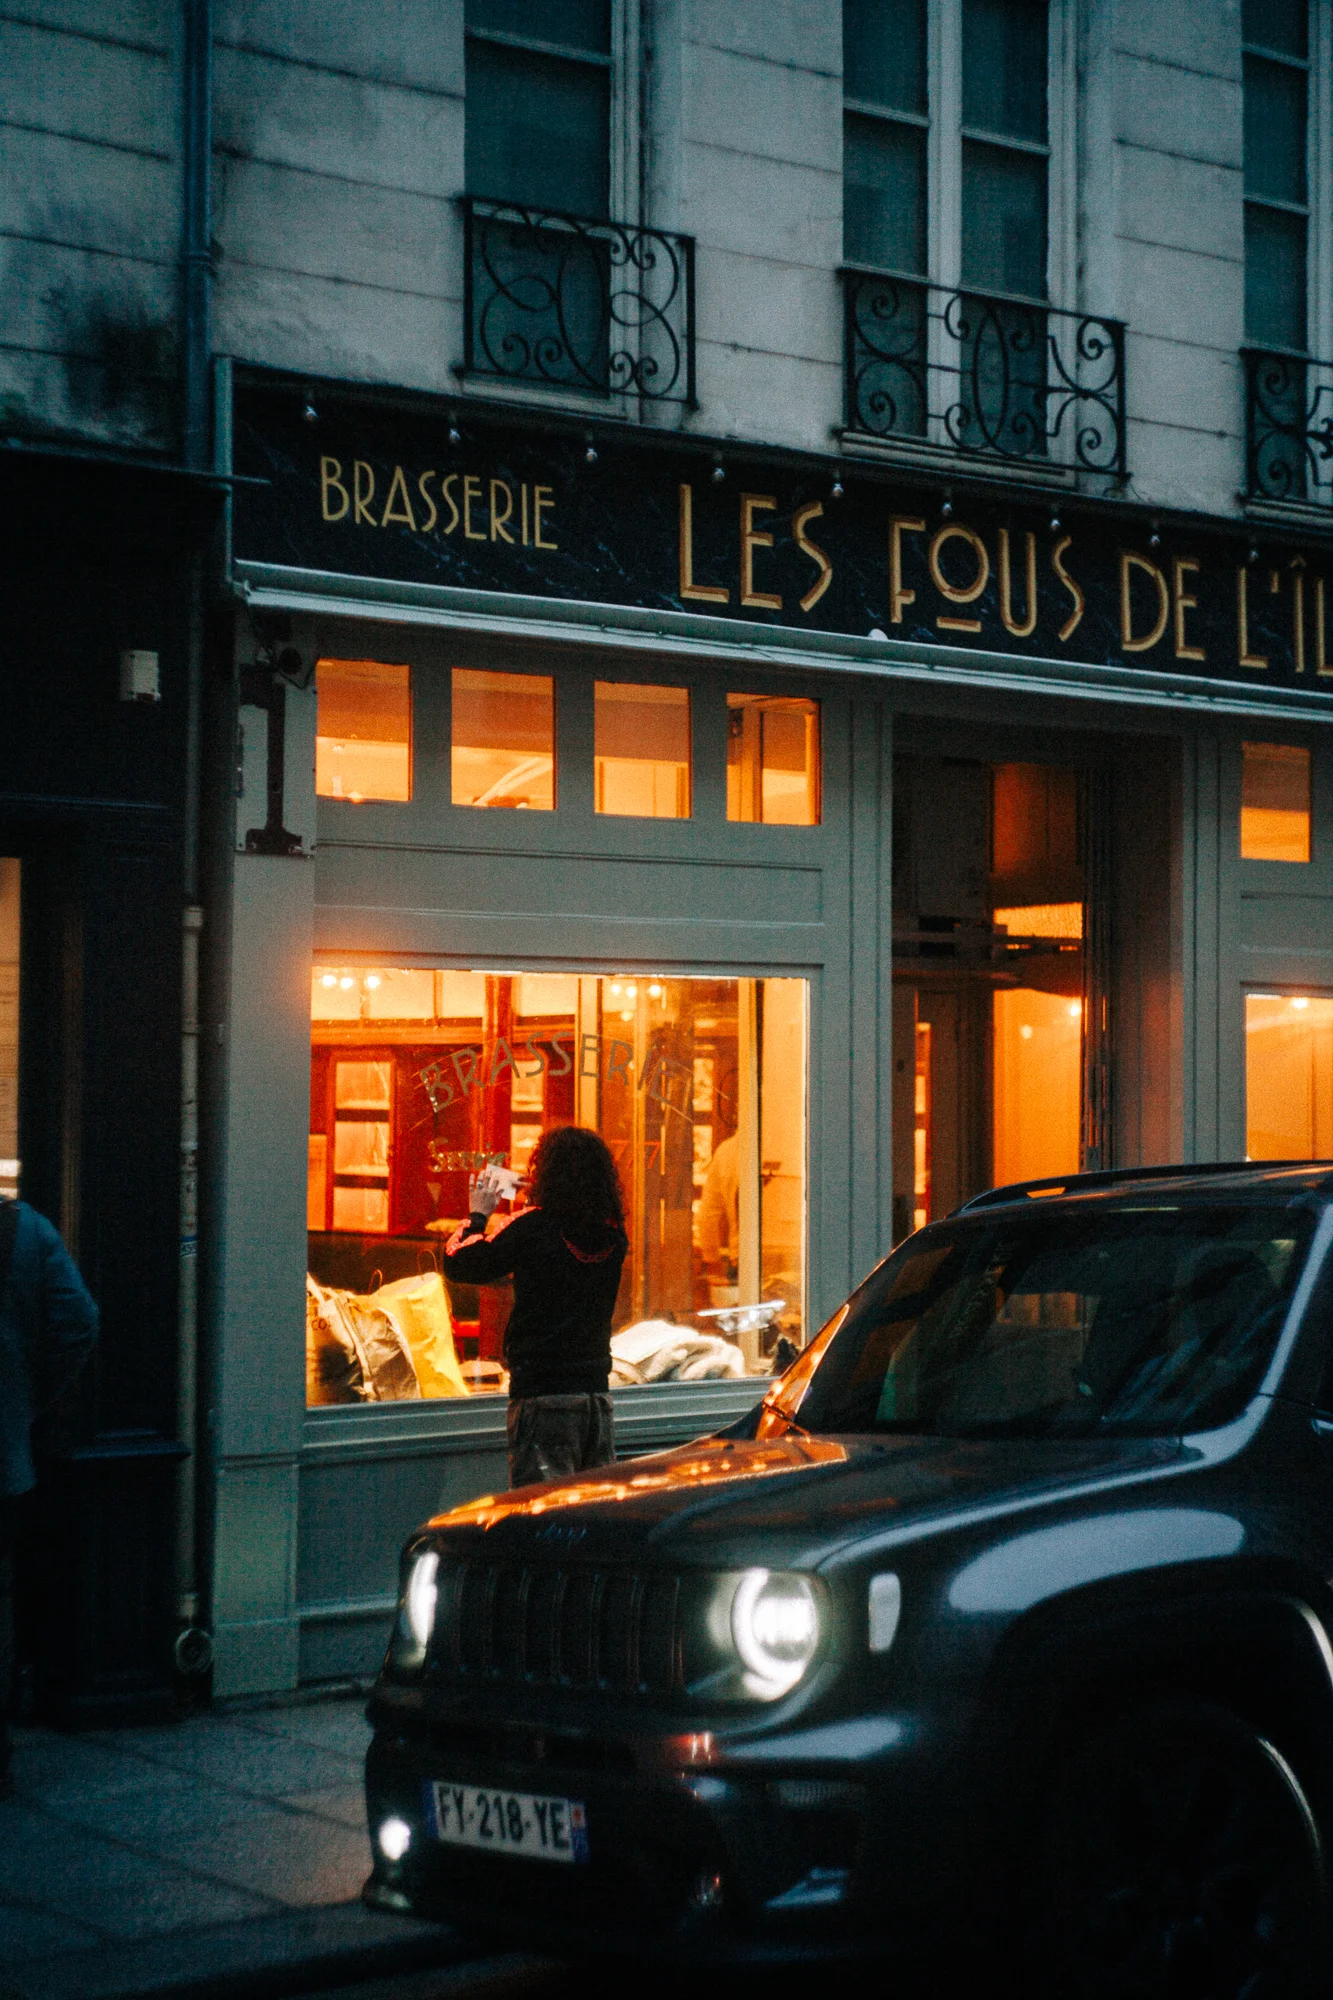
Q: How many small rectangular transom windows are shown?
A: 5